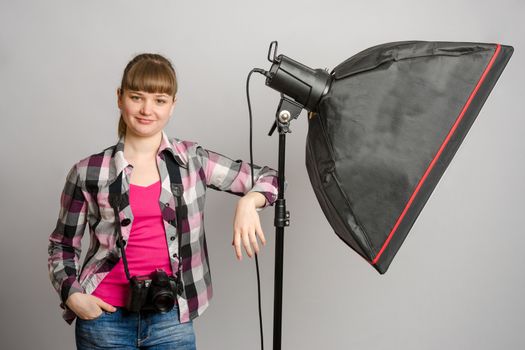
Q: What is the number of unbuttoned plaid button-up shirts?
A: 1